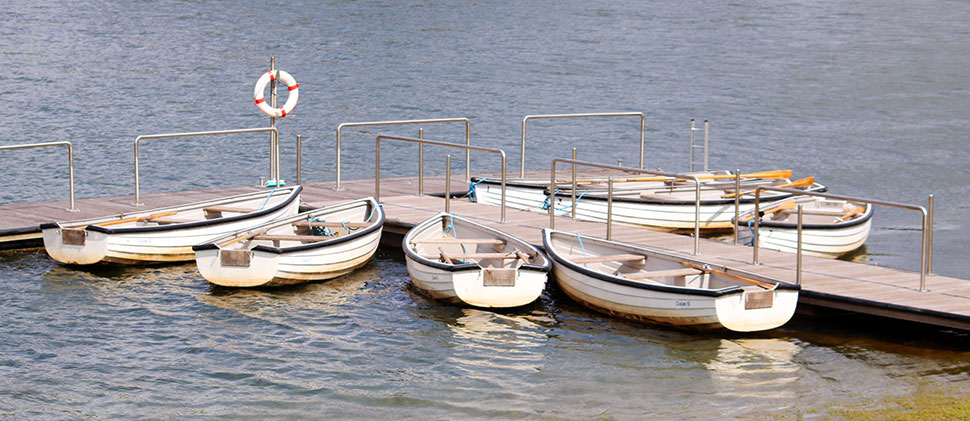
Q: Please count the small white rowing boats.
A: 7